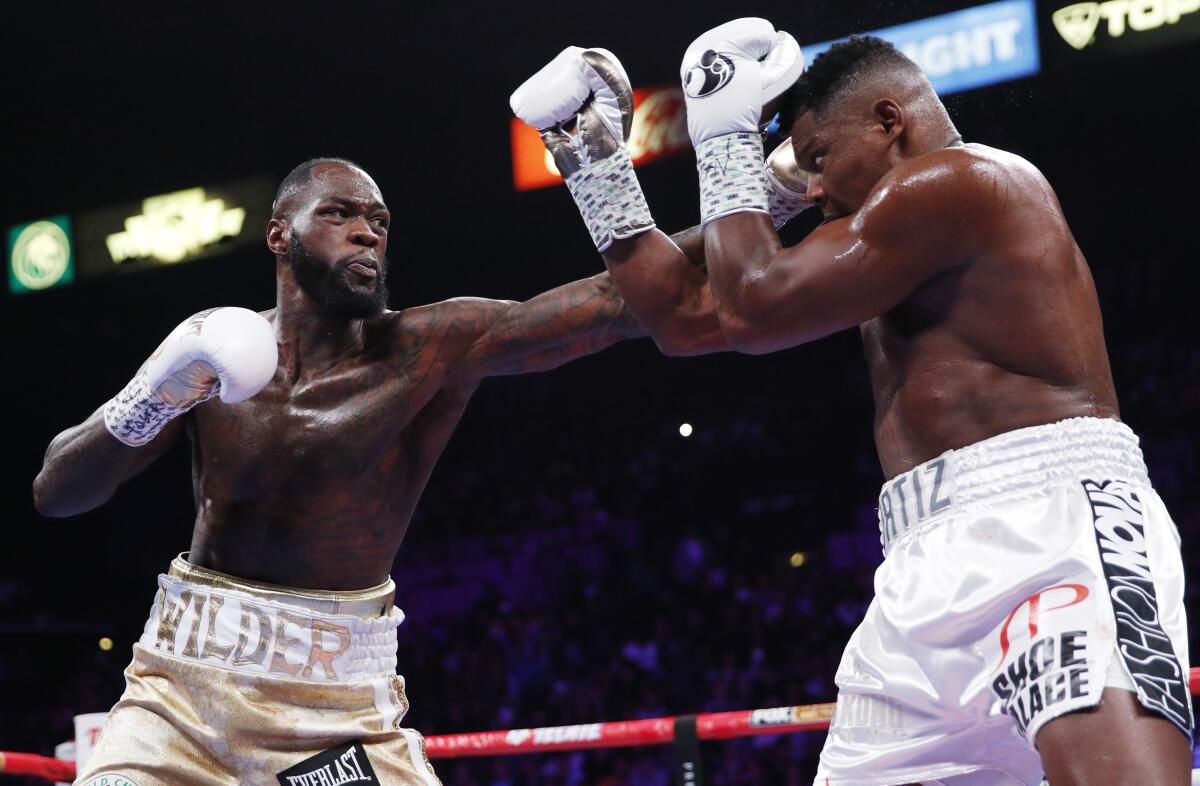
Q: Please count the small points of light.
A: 3